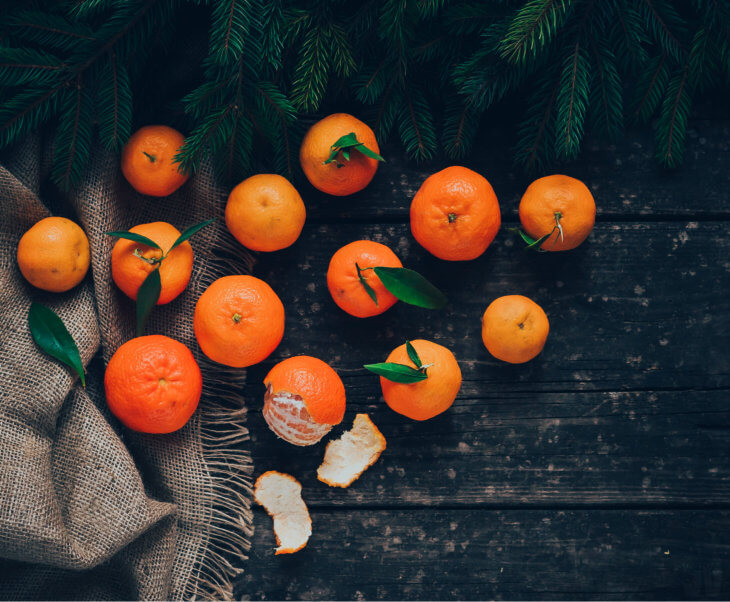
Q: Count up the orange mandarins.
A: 13